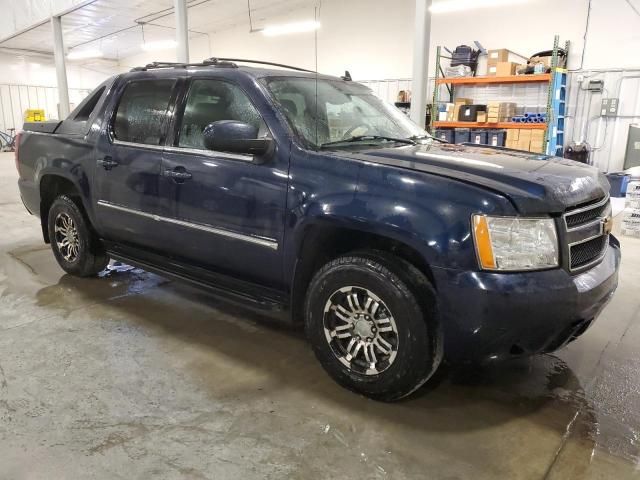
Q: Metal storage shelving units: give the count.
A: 1